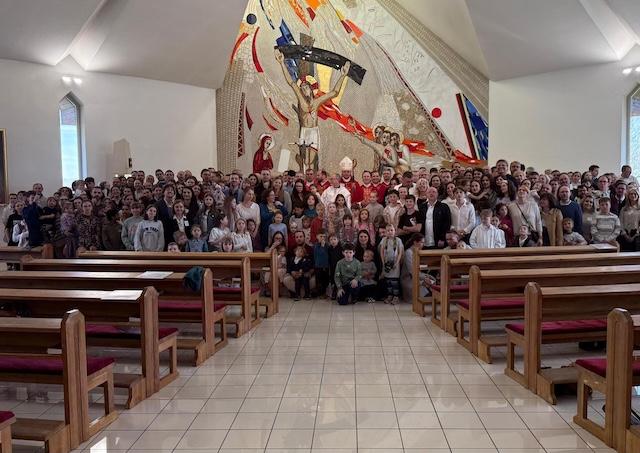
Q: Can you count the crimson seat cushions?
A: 9